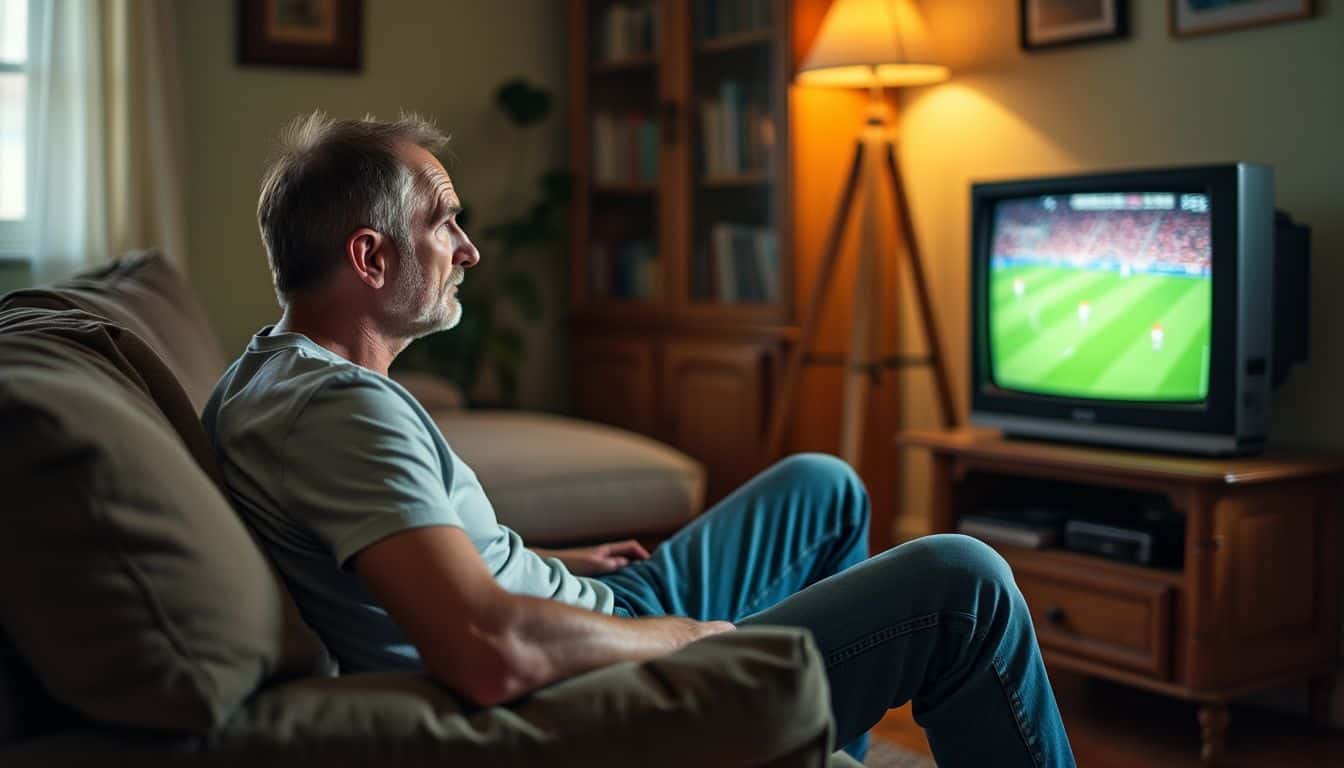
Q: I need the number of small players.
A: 3